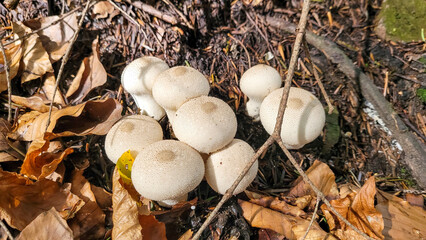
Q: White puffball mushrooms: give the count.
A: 8